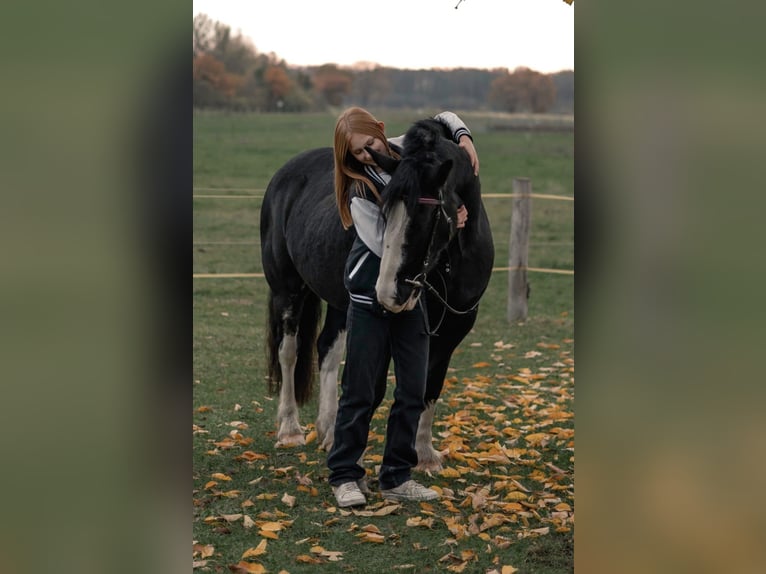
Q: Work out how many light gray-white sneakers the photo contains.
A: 2